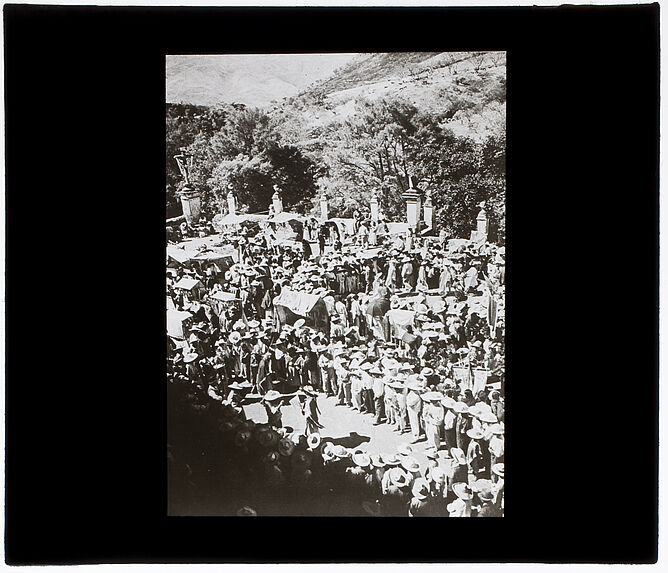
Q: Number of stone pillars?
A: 8